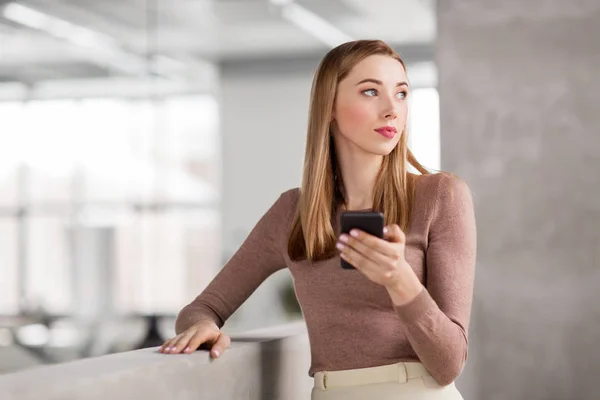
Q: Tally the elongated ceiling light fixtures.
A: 2